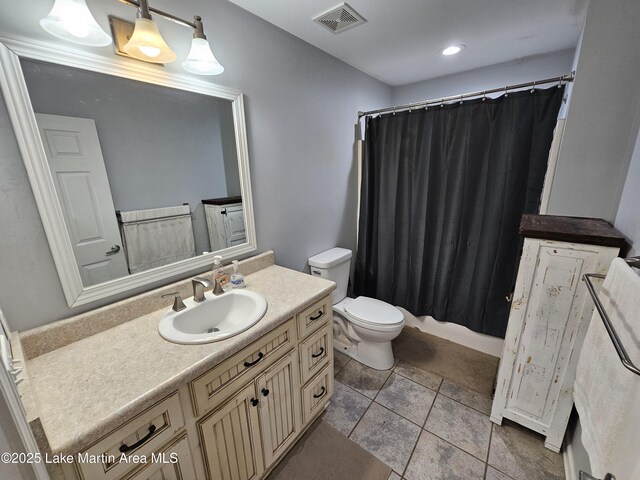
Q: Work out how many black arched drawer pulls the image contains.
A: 5